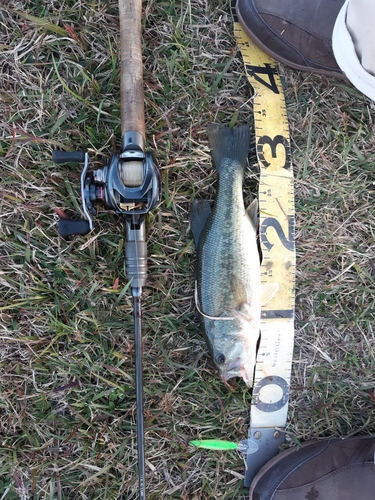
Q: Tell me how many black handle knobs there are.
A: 2